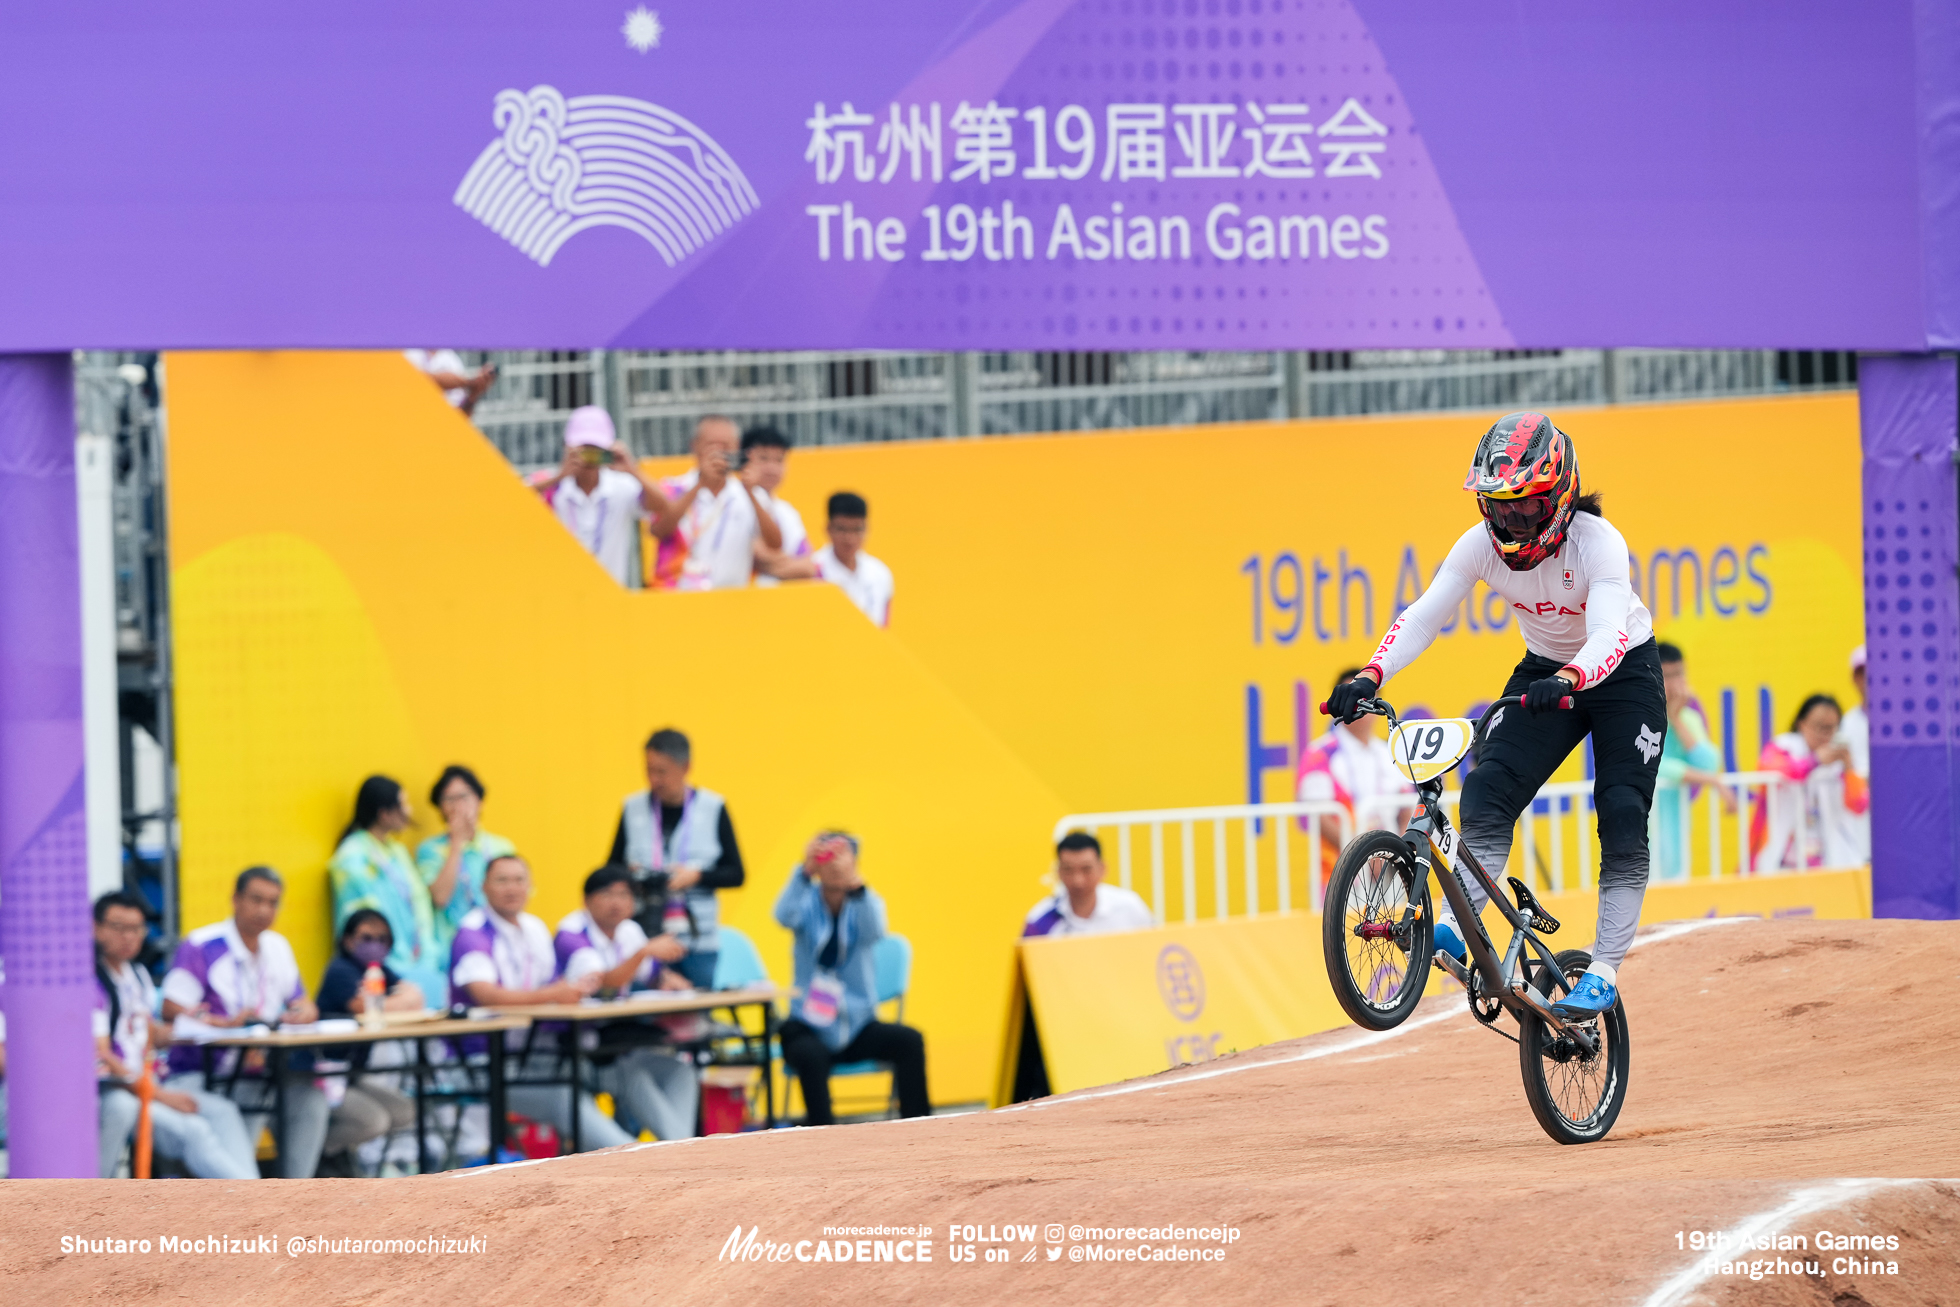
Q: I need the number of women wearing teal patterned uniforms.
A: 2